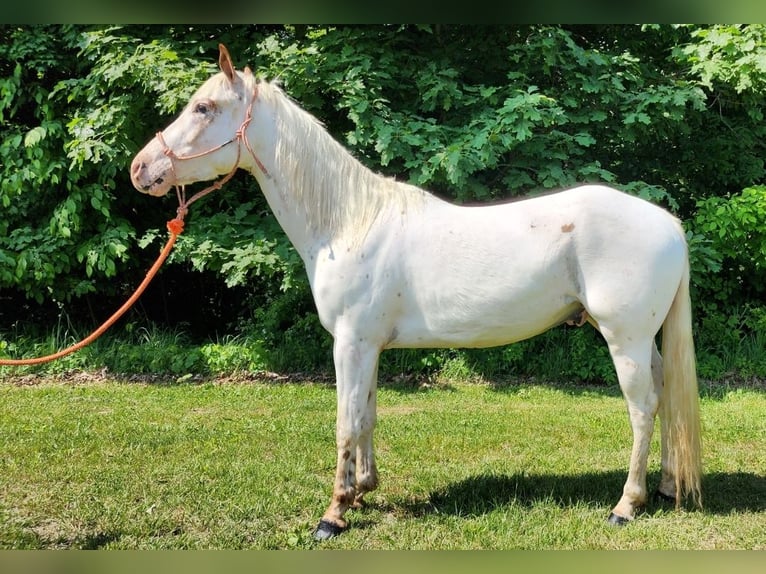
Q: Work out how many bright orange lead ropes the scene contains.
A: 1